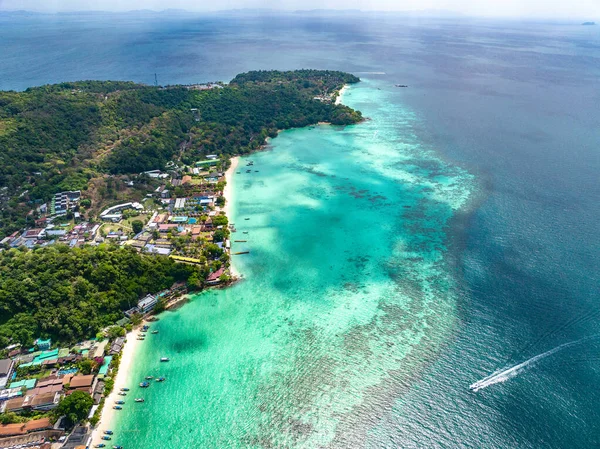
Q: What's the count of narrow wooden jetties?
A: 2